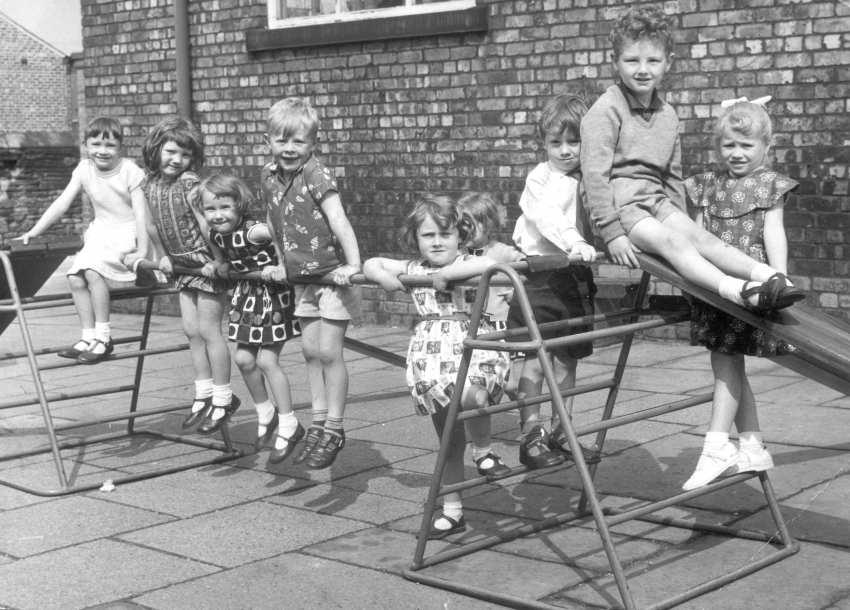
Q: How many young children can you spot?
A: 9